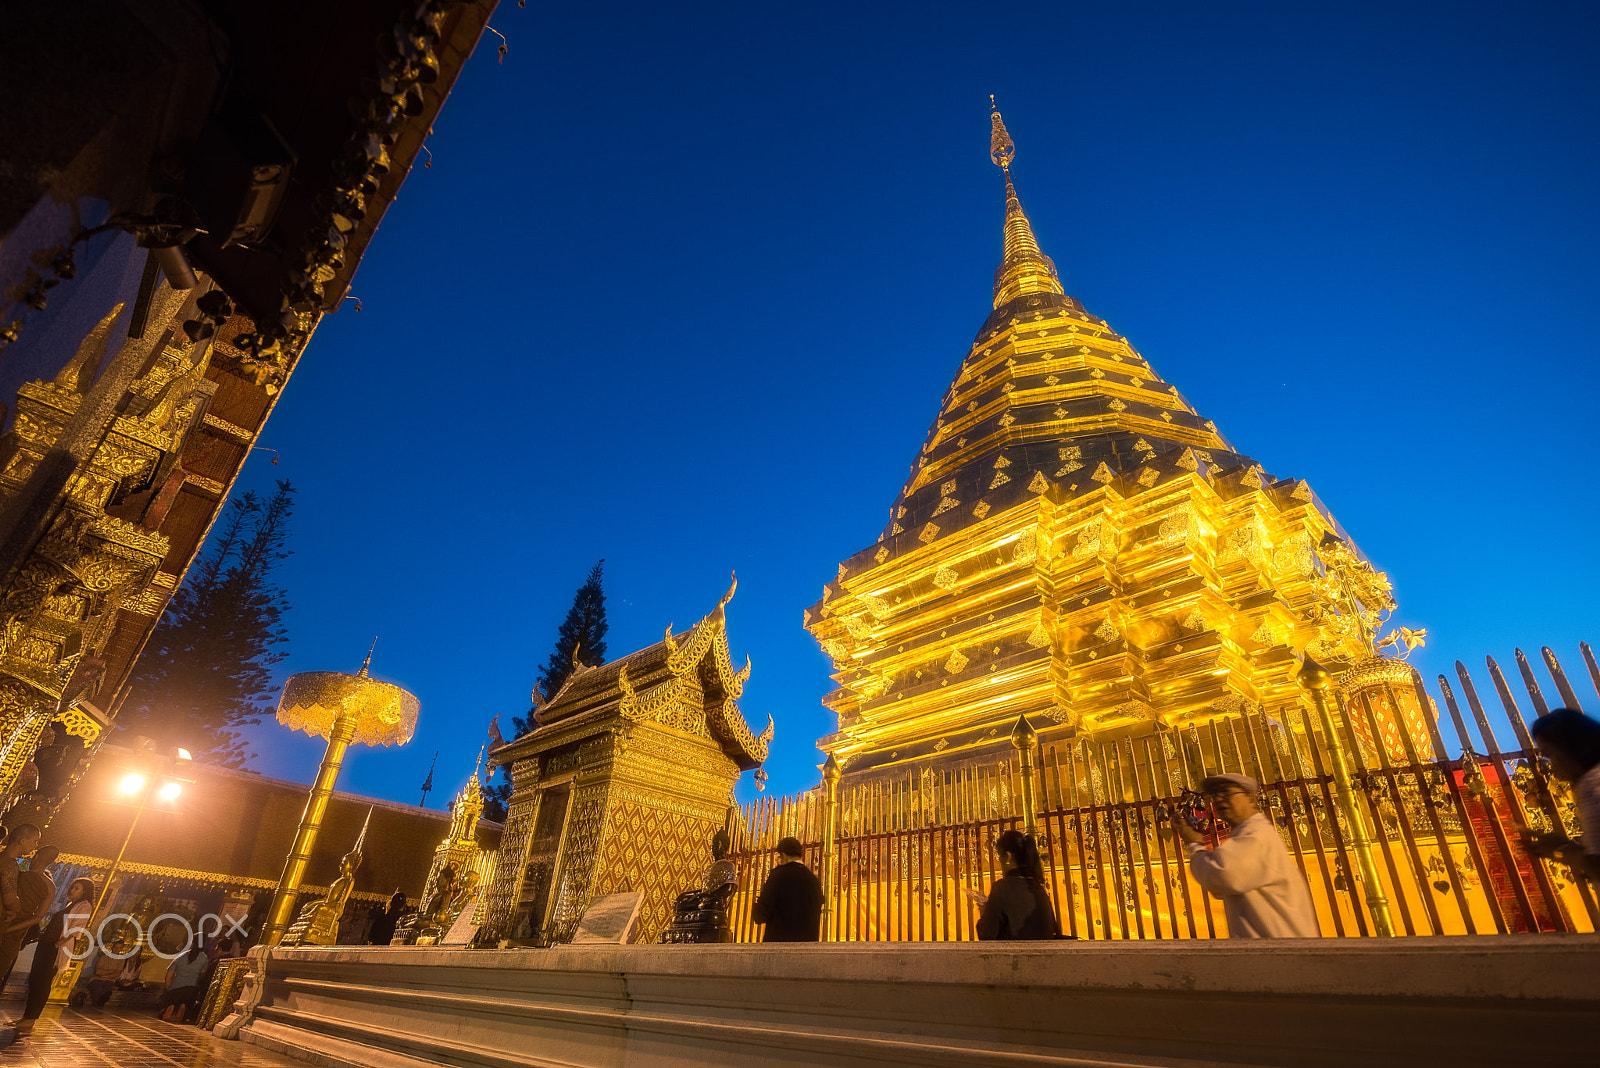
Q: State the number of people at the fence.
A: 4